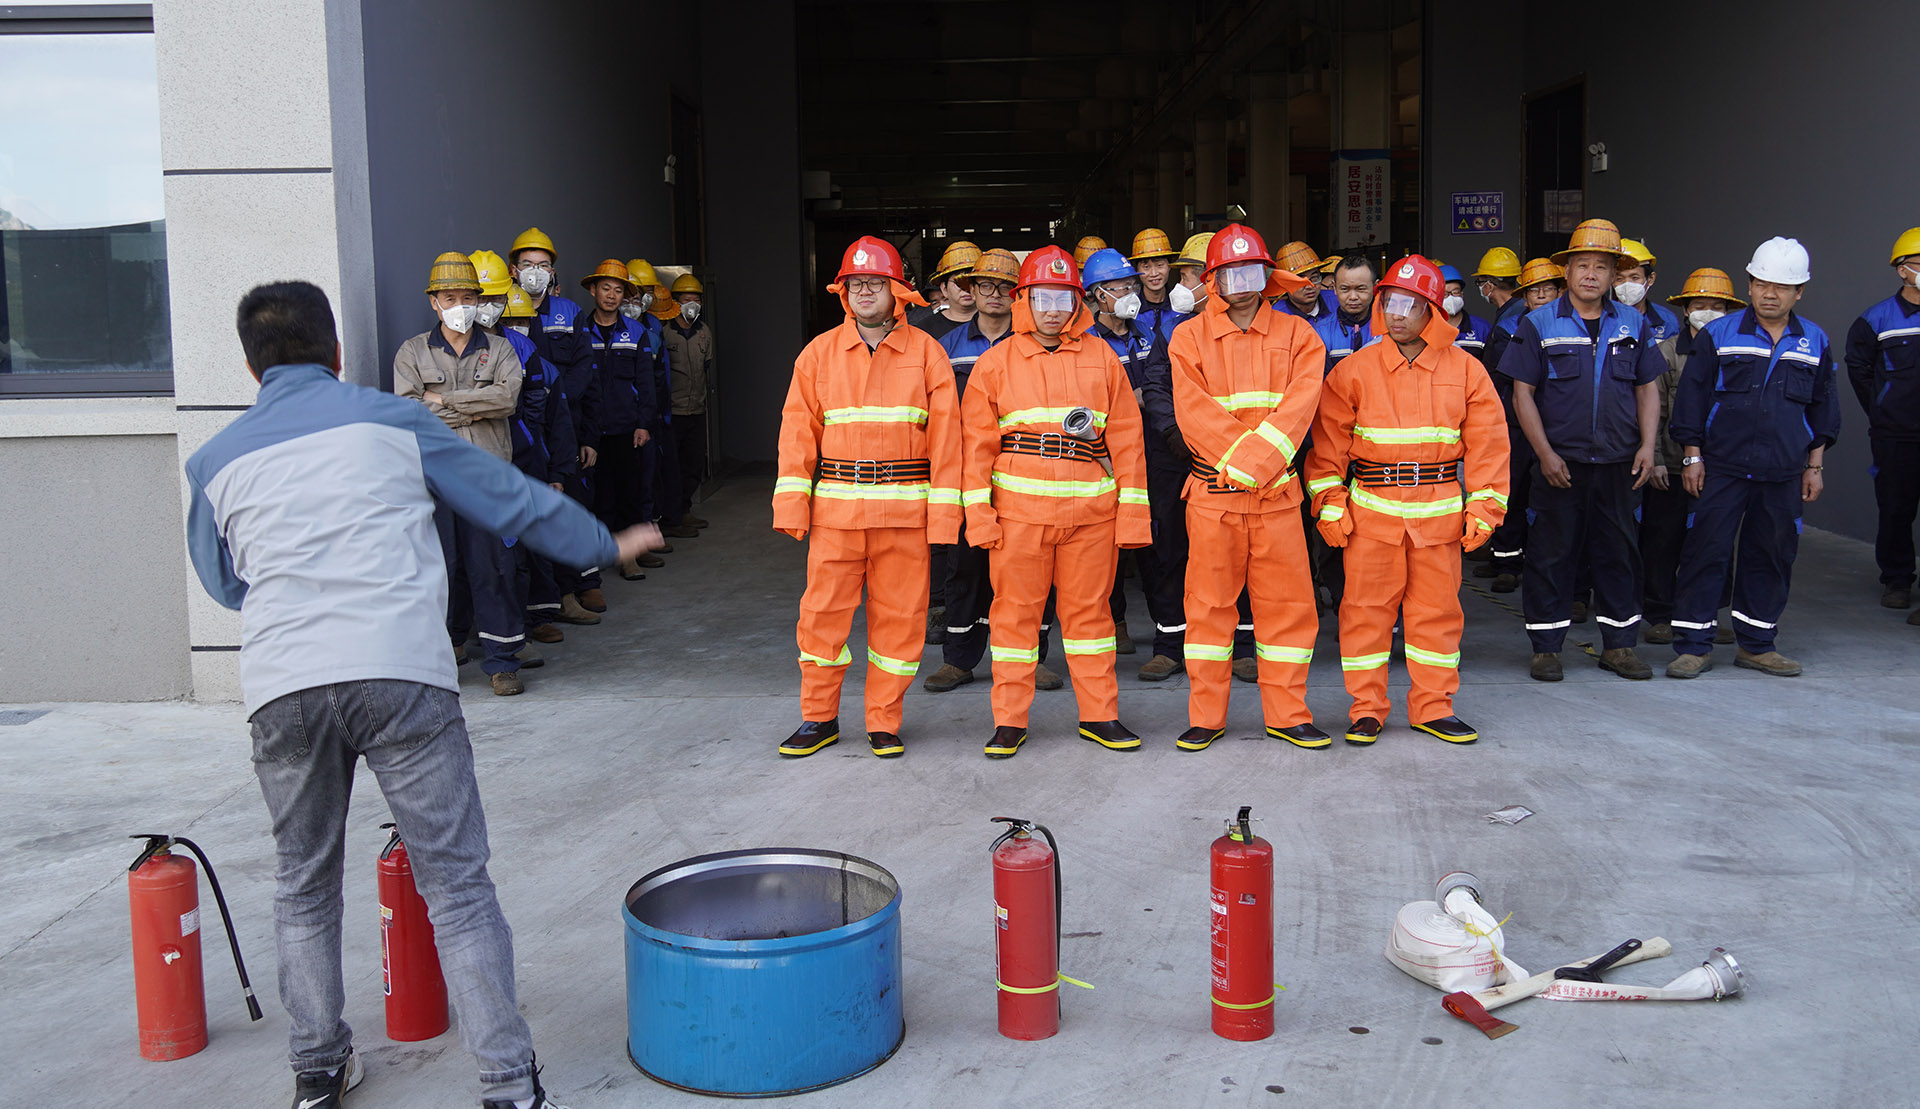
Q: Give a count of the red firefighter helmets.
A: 4